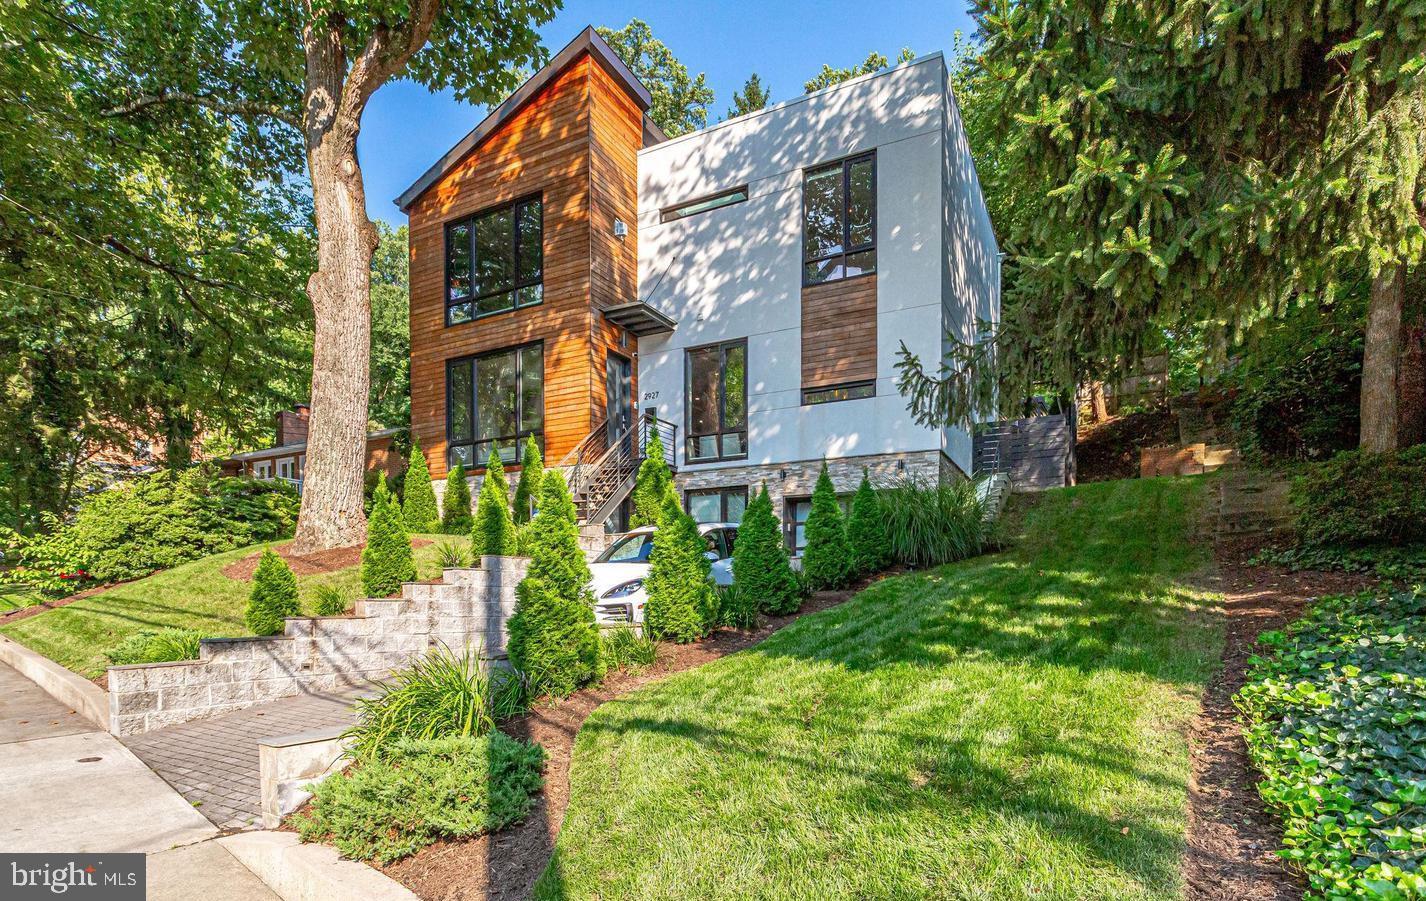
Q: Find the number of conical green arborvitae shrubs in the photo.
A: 13